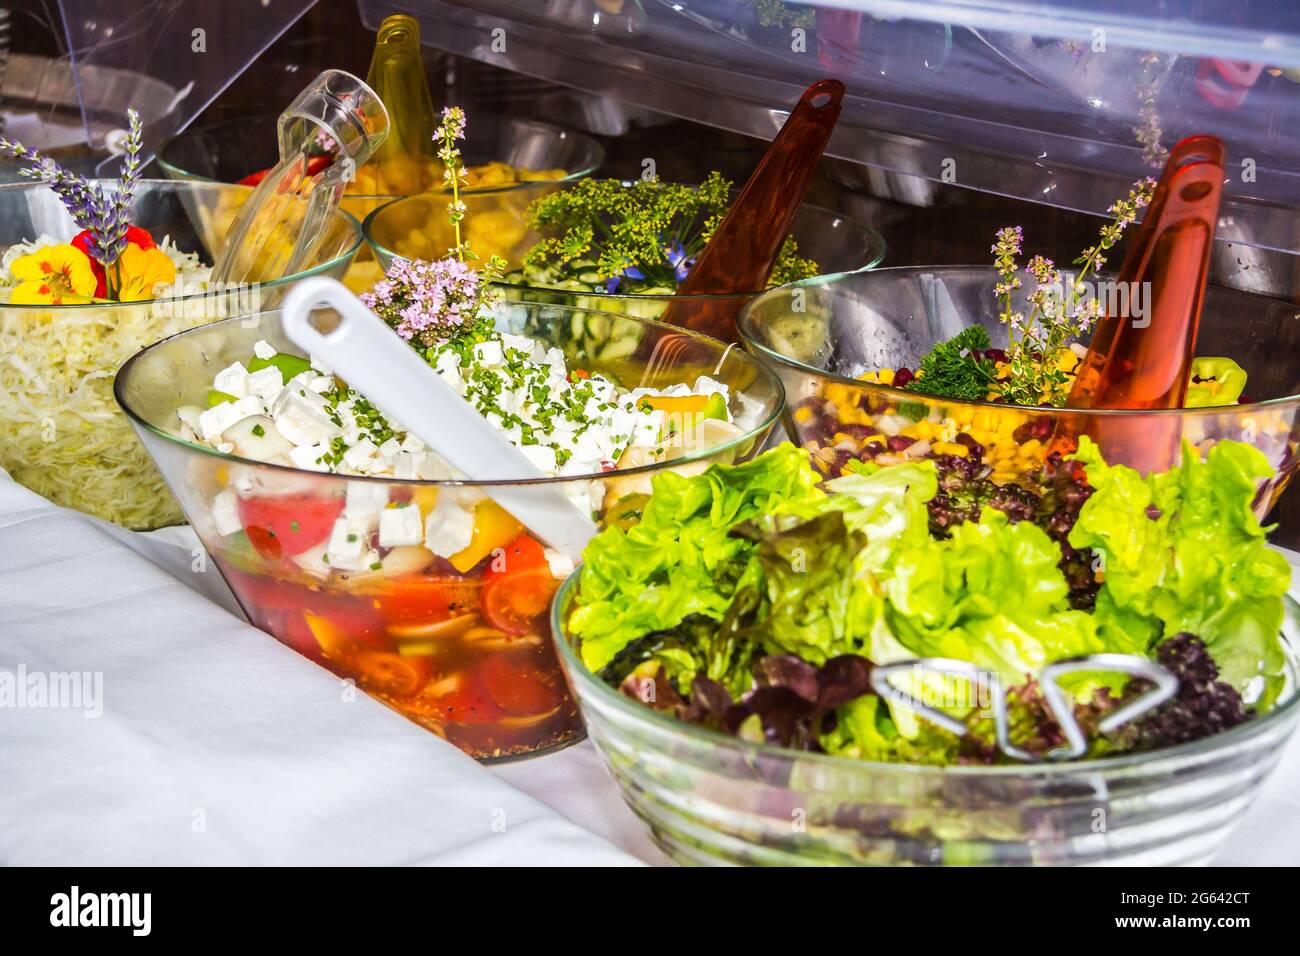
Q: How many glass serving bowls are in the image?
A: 6